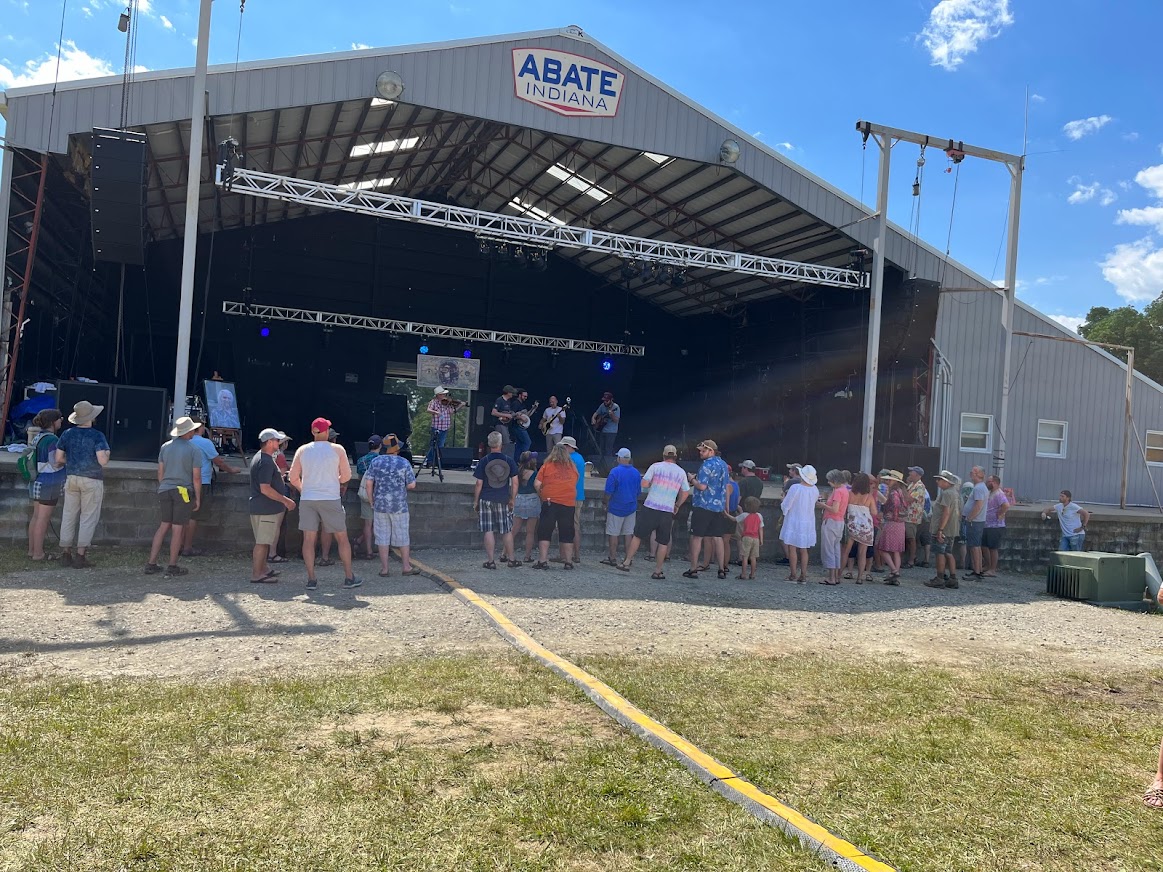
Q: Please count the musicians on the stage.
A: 5